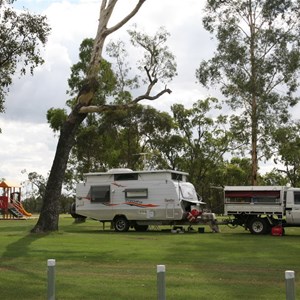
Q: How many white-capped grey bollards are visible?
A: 3